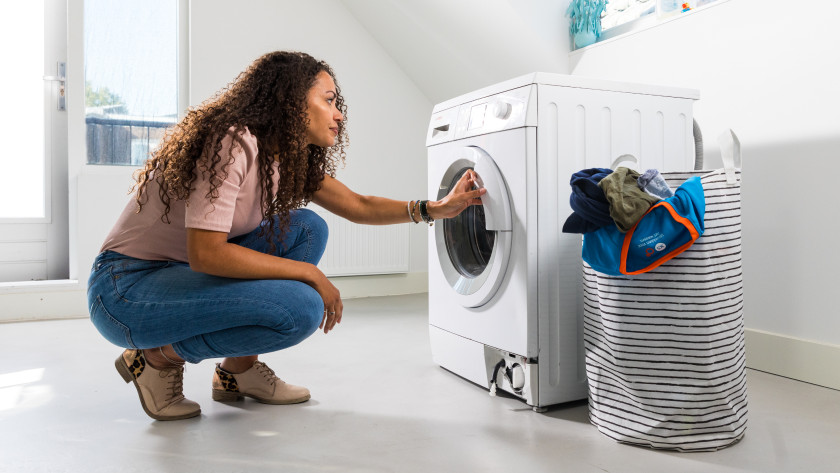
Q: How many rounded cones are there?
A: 0